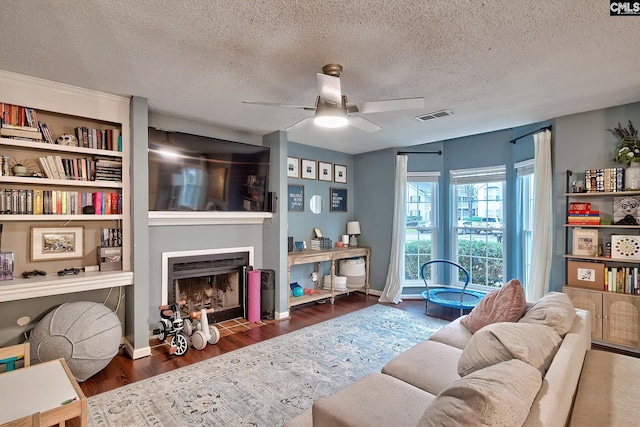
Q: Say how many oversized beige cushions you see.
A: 3